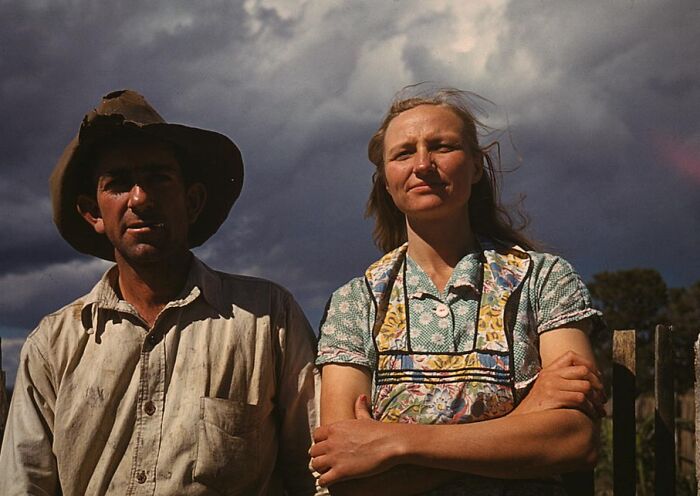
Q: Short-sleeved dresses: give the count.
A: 1